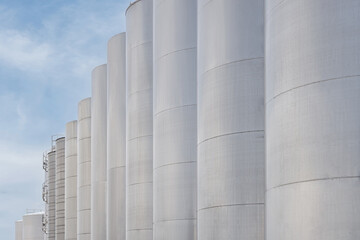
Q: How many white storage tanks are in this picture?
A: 12